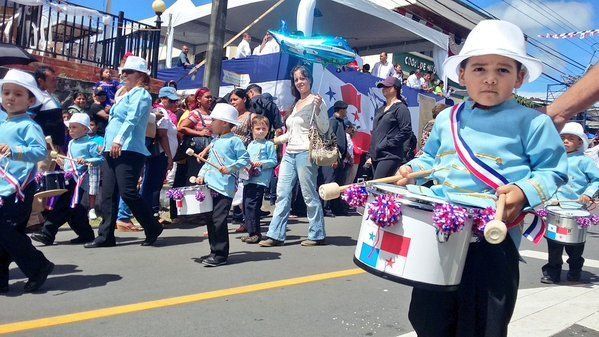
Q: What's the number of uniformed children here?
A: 6